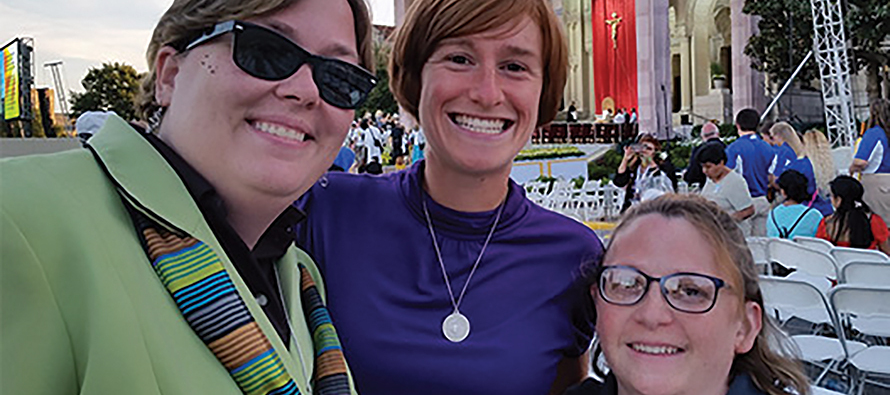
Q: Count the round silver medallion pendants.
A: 1